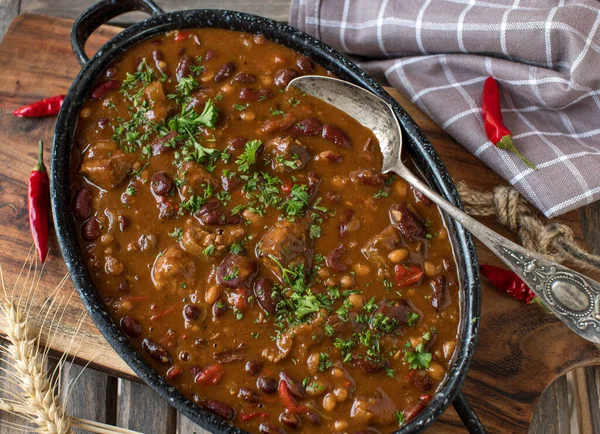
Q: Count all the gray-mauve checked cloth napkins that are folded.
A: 1